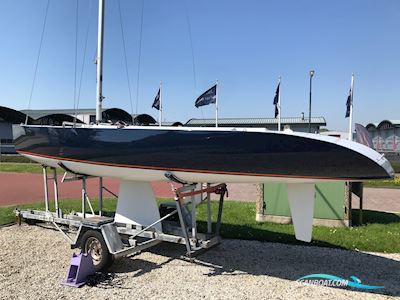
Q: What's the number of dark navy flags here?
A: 4